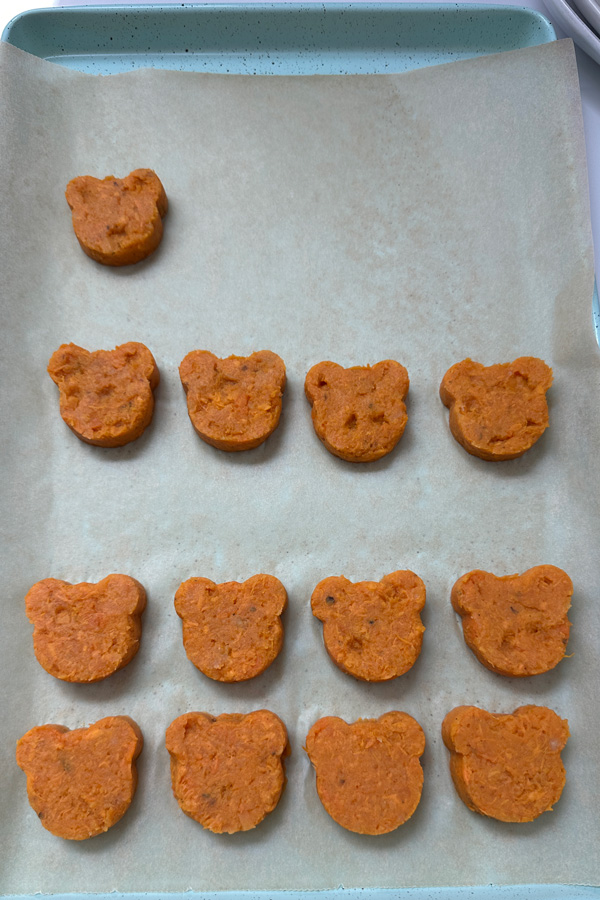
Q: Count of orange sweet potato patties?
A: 13